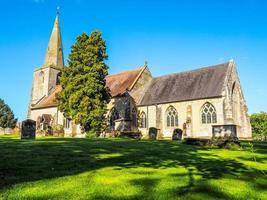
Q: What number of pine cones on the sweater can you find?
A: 0